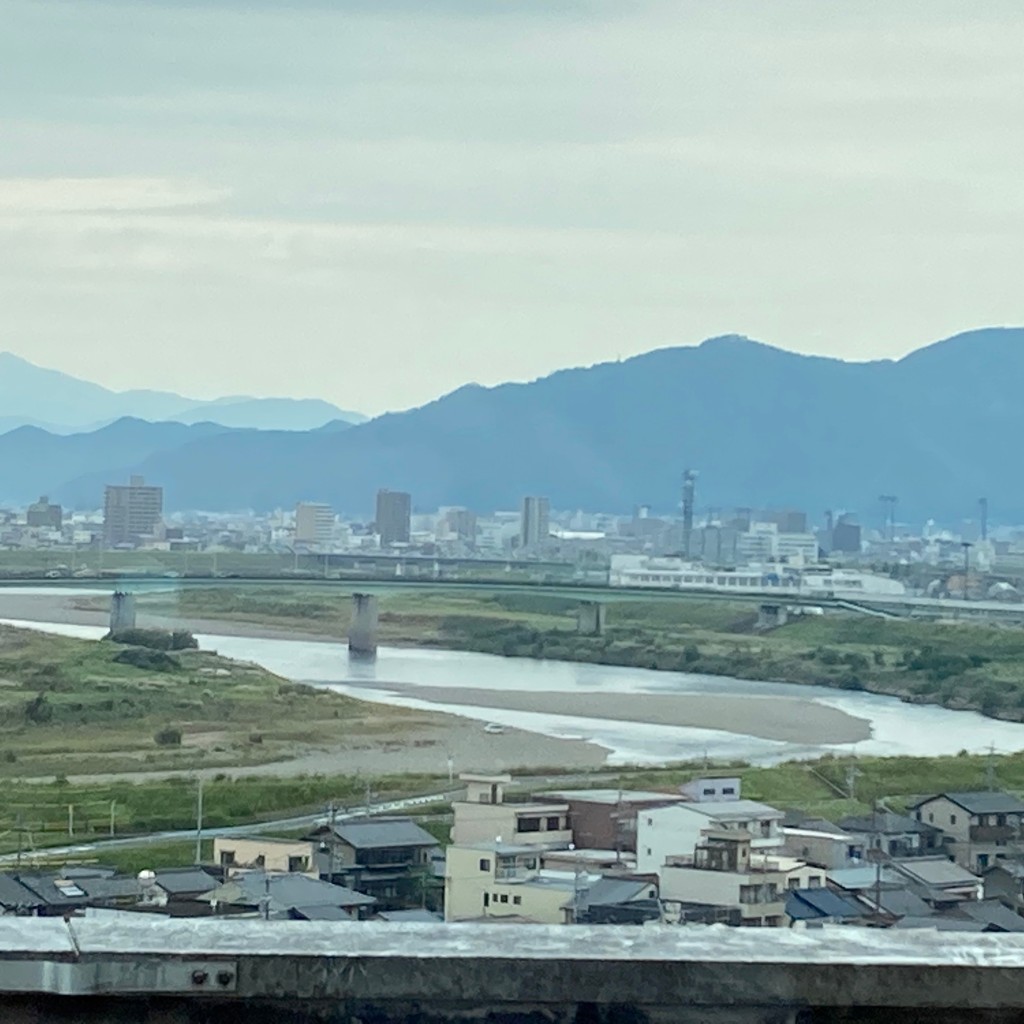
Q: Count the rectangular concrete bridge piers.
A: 4